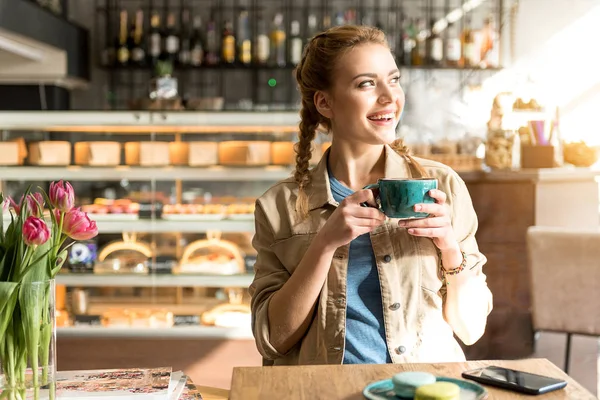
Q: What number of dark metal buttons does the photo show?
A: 3